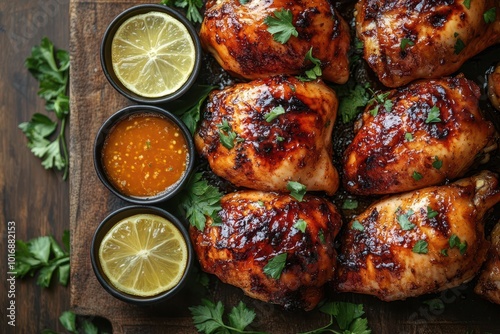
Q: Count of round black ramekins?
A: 3